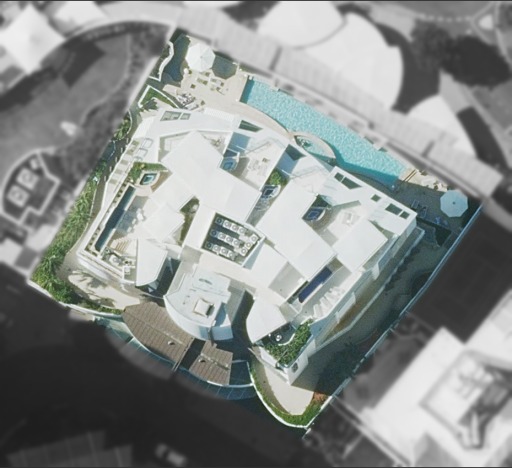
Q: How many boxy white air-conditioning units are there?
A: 15